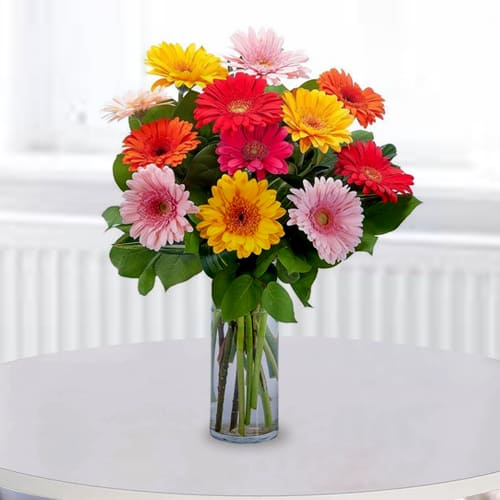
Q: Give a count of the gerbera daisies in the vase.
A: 12